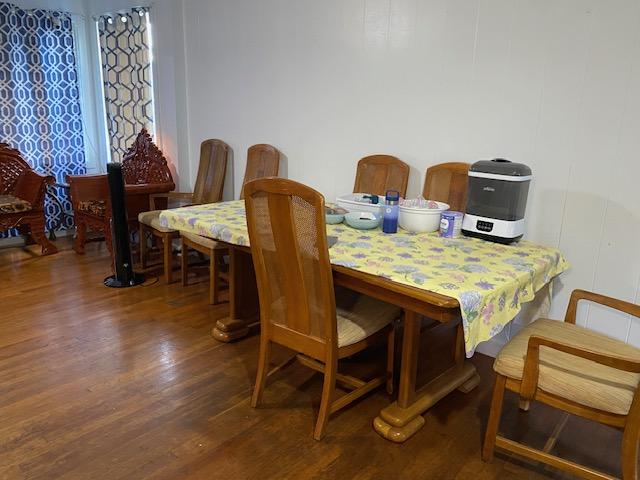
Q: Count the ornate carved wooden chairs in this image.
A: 2